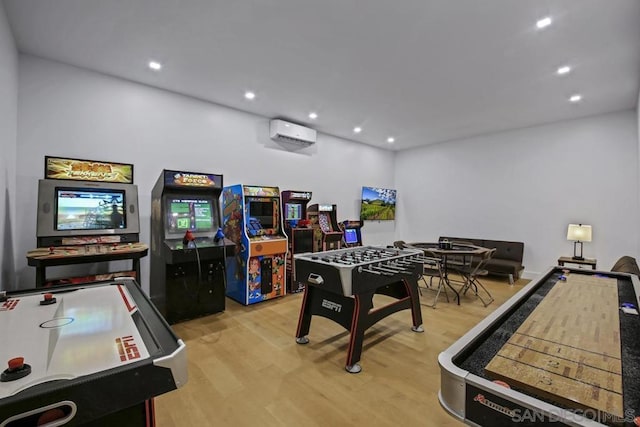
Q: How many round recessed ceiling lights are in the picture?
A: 8